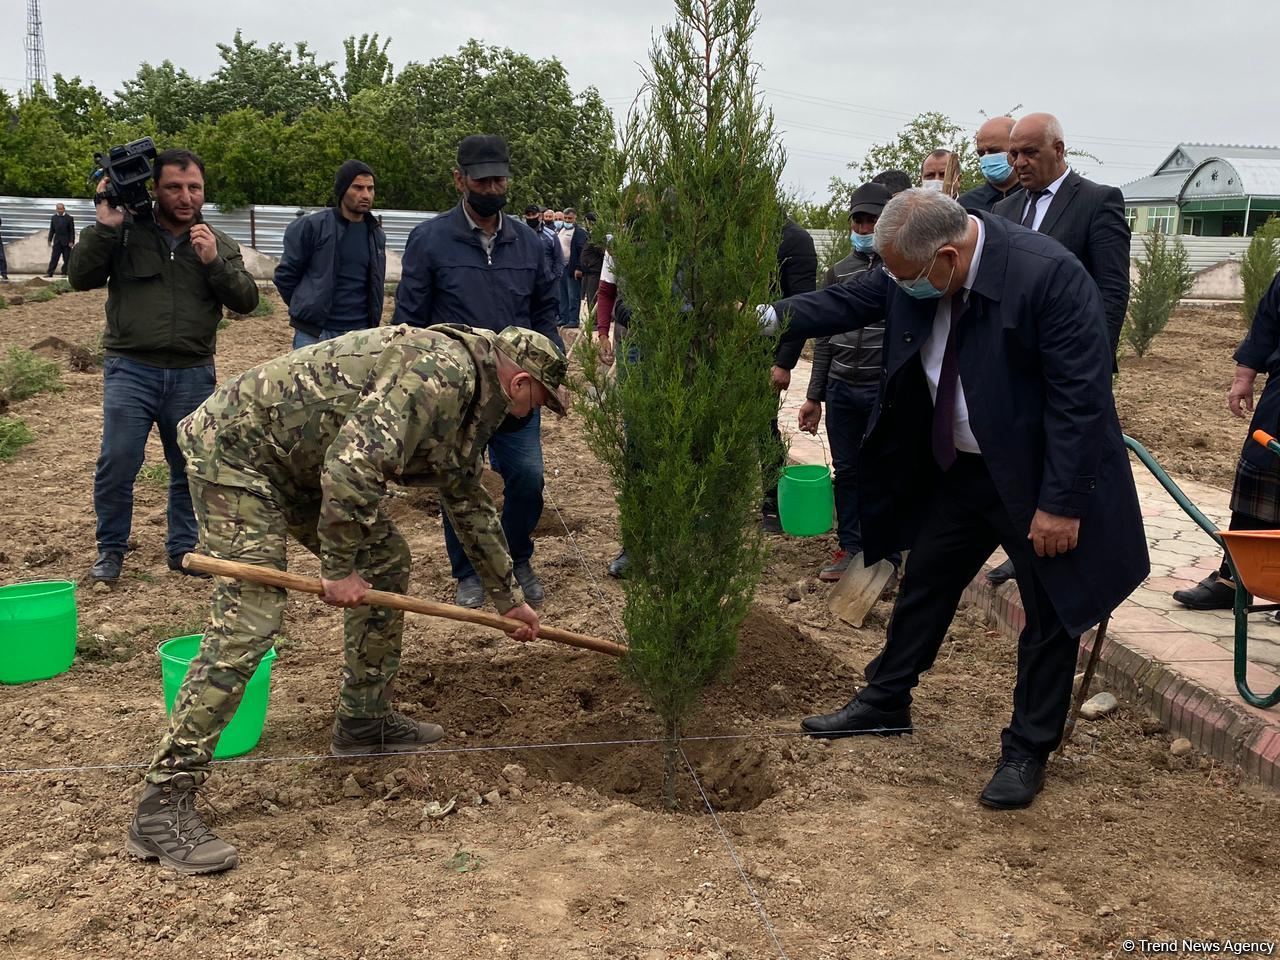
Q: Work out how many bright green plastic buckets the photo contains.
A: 3